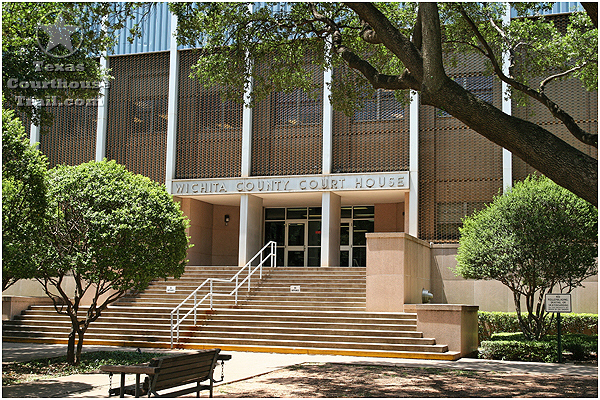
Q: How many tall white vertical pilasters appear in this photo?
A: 7